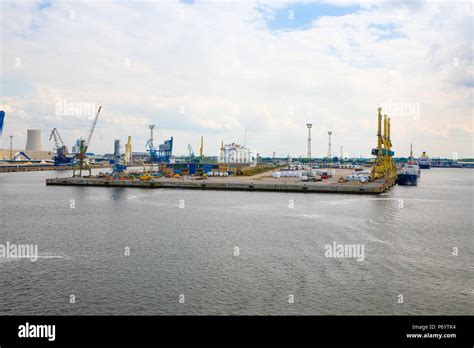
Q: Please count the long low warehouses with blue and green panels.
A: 1